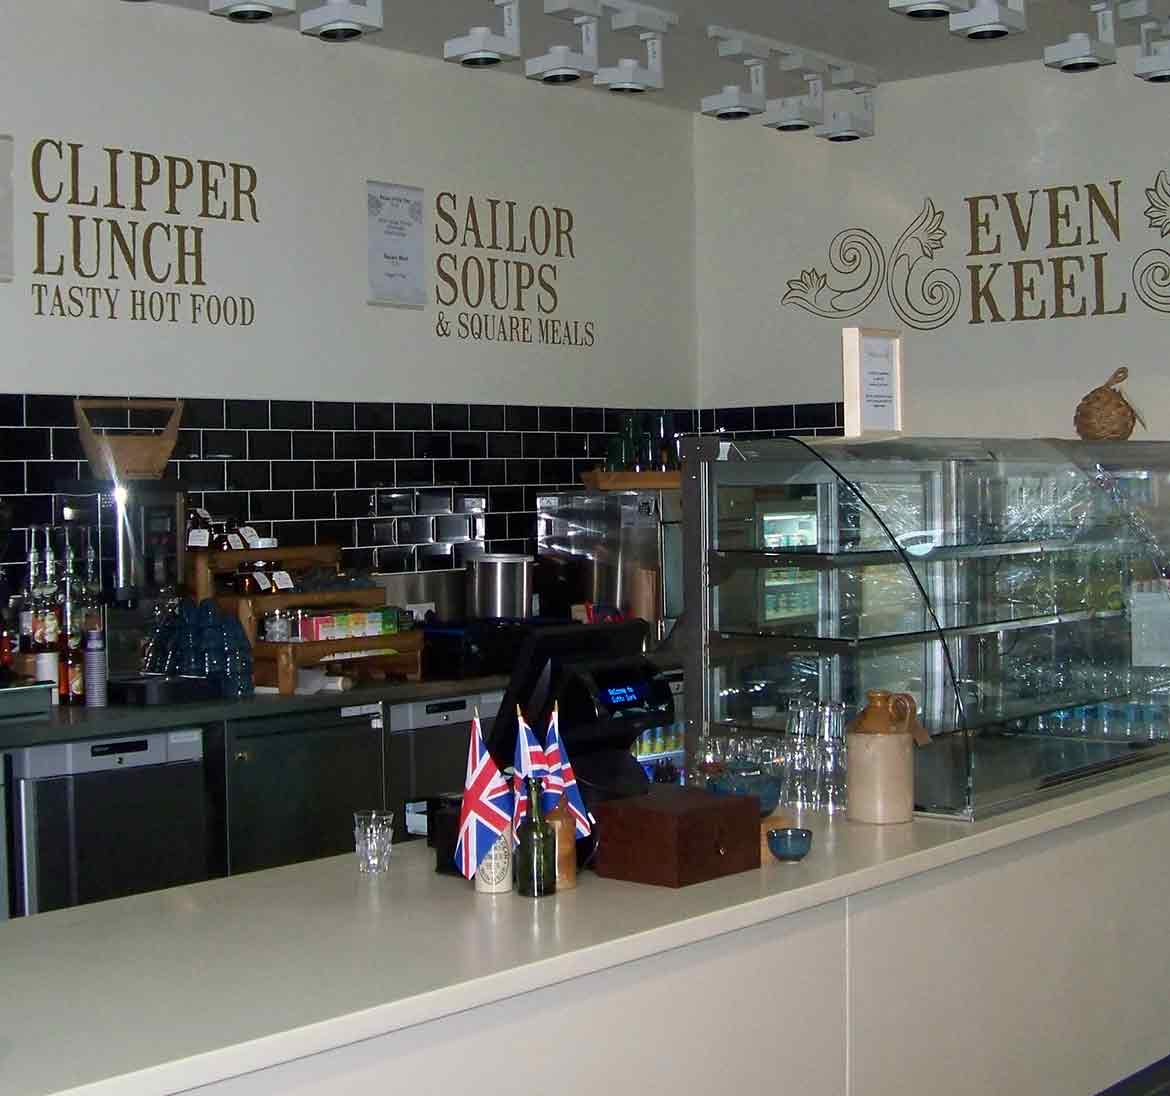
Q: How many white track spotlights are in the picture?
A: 12